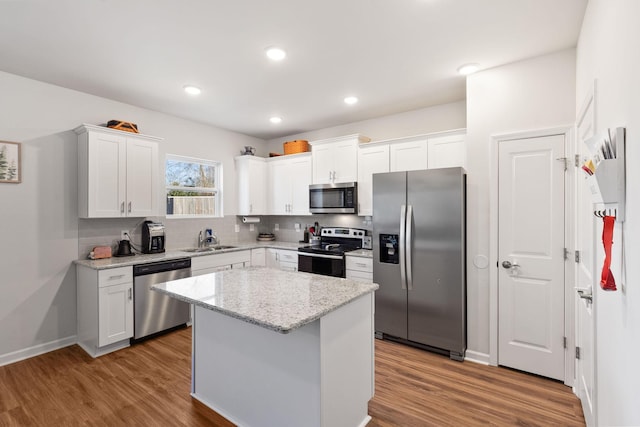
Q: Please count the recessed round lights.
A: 5